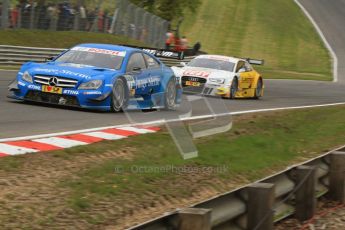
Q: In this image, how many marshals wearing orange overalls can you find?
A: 2